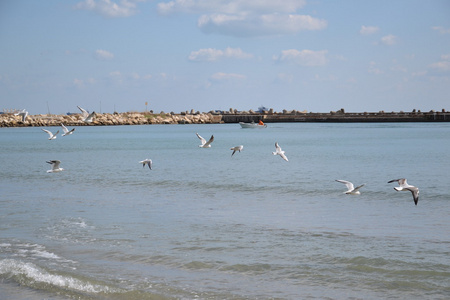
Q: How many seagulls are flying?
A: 11